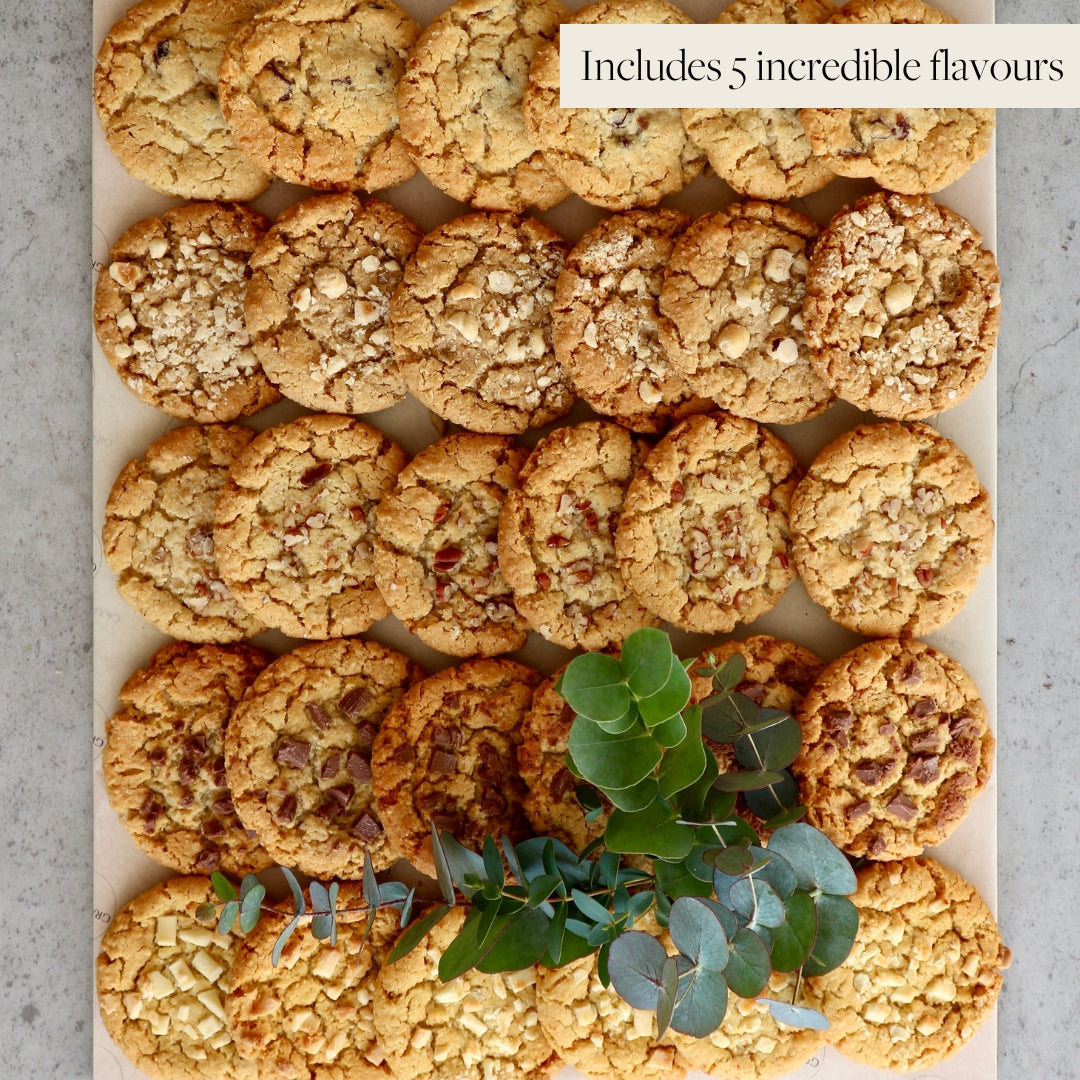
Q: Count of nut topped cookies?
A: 12